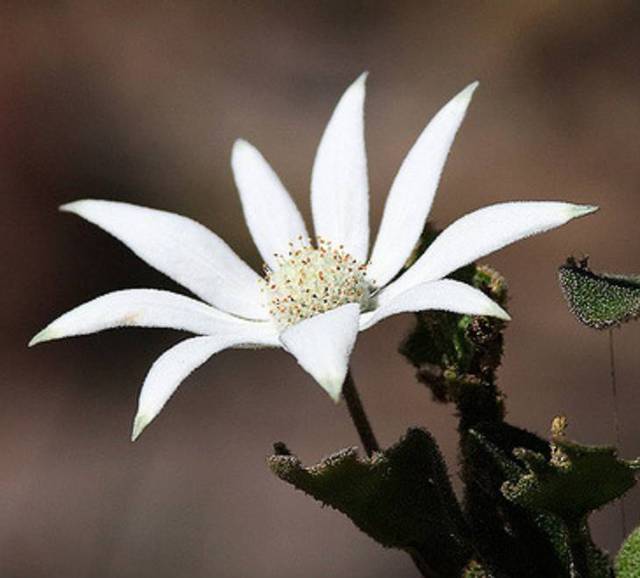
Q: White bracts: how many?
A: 9